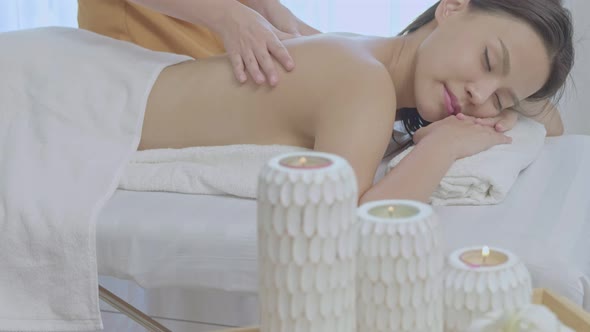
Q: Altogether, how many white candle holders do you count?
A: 3